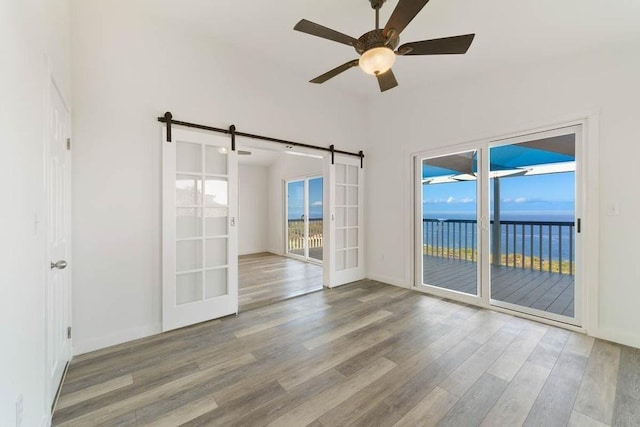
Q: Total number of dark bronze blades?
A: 5